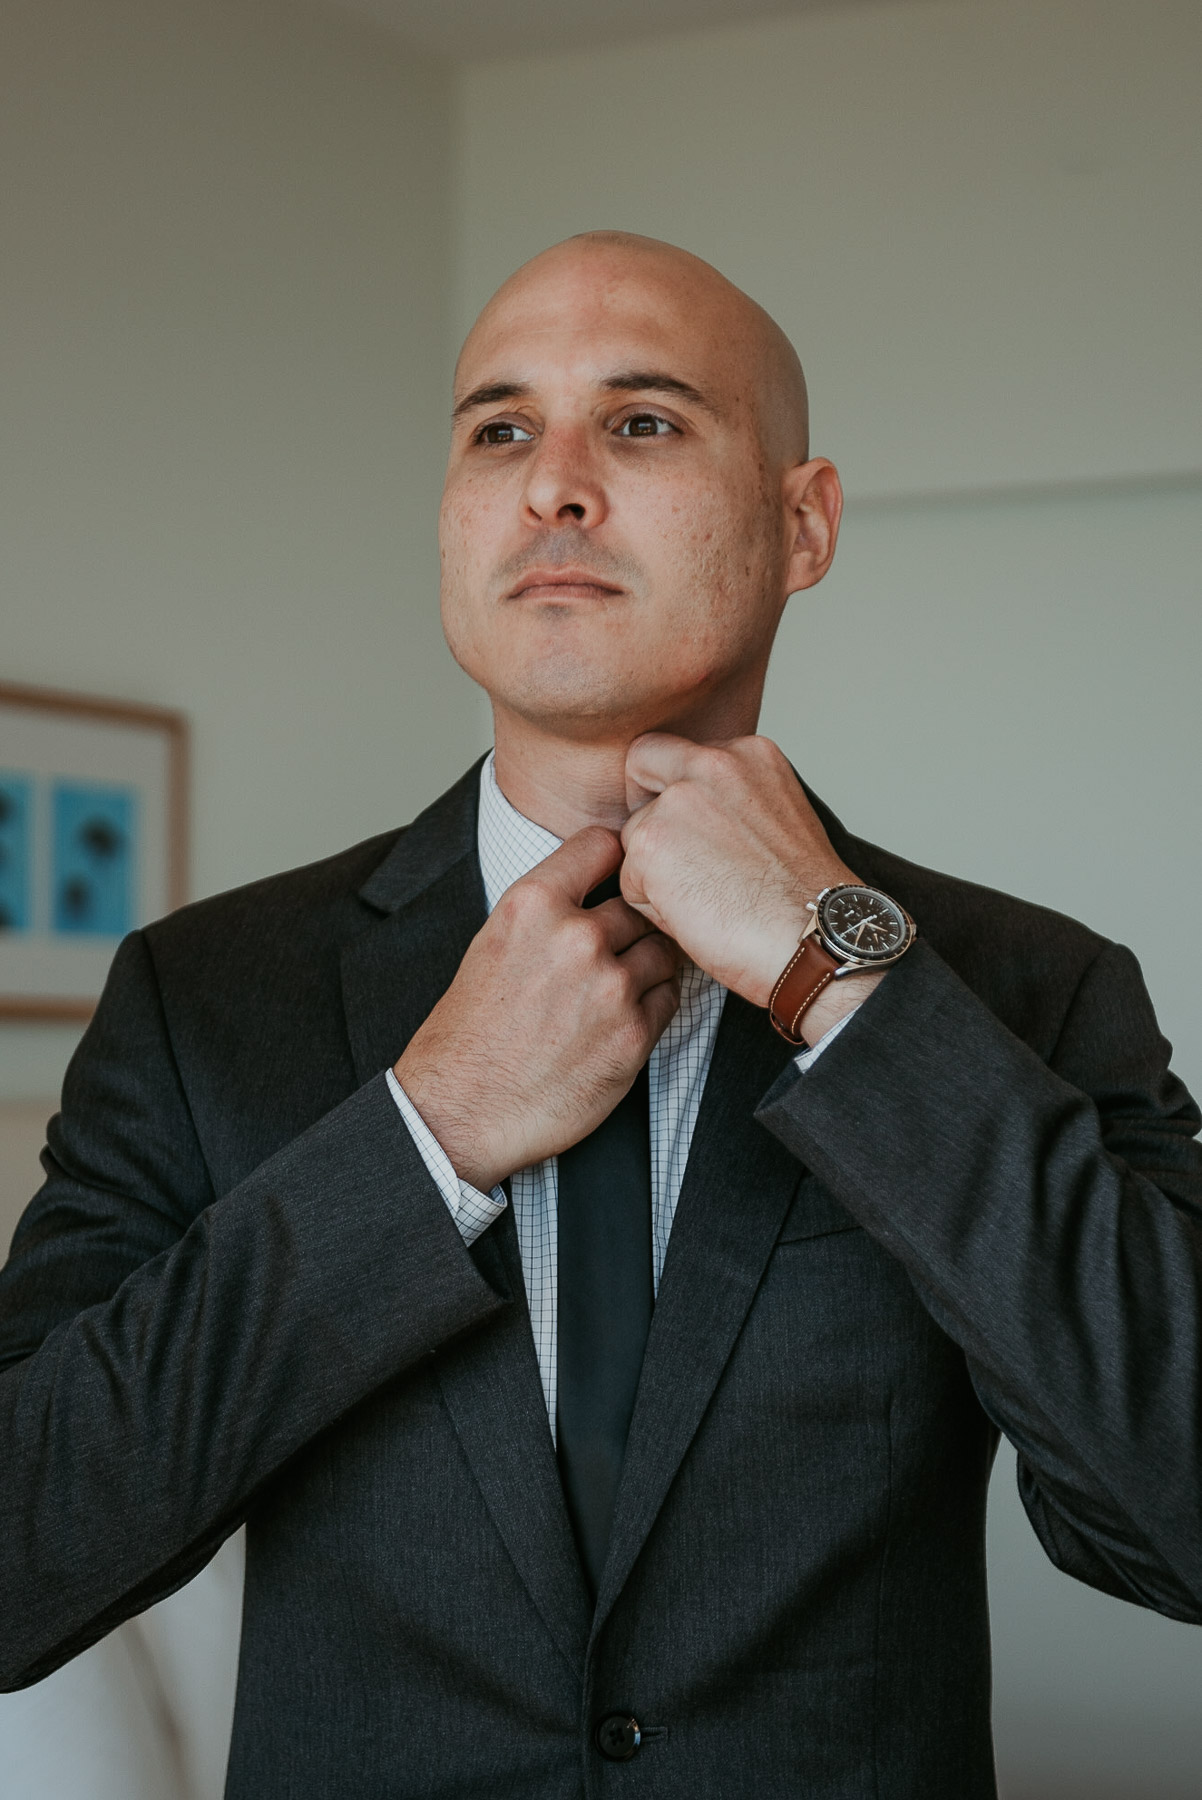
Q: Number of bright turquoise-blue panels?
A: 2